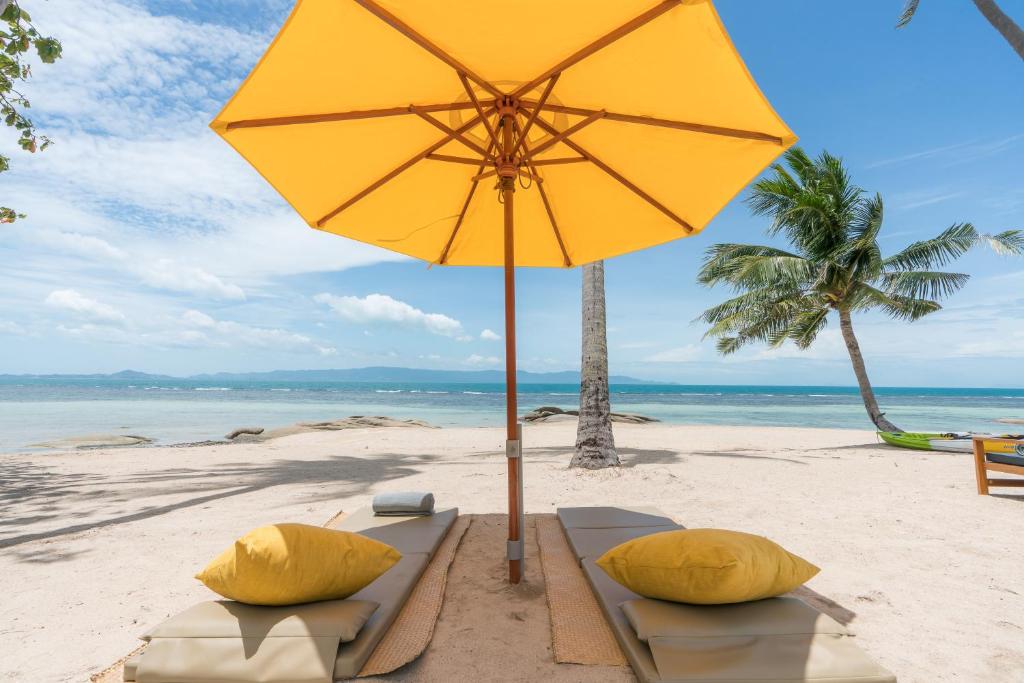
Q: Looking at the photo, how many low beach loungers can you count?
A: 2